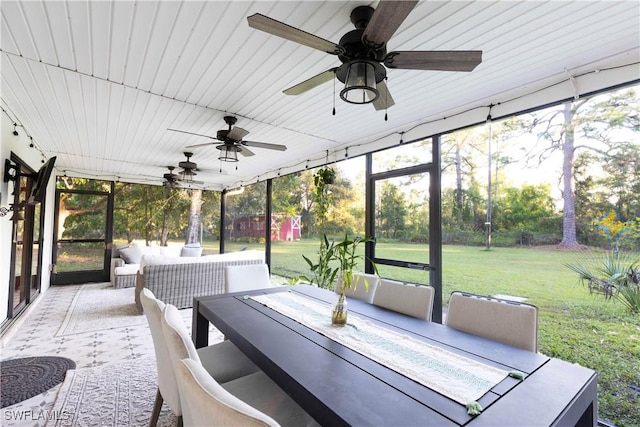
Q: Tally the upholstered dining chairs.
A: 7